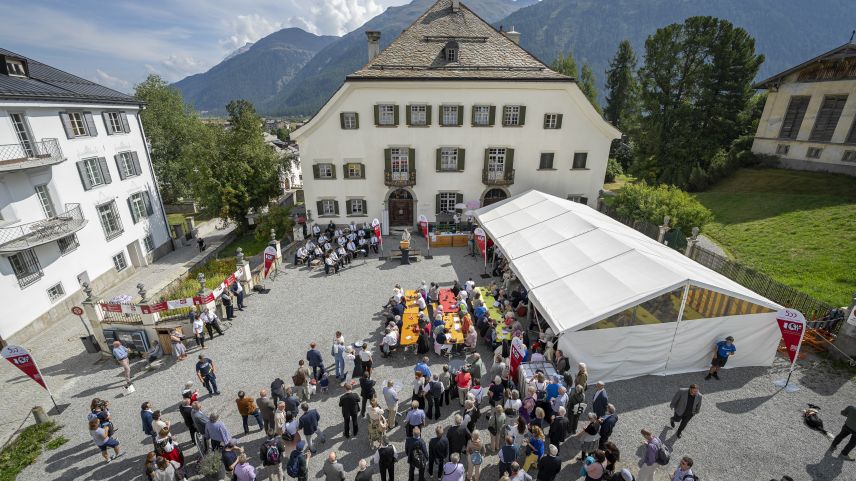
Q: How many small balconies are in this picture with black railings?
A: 2